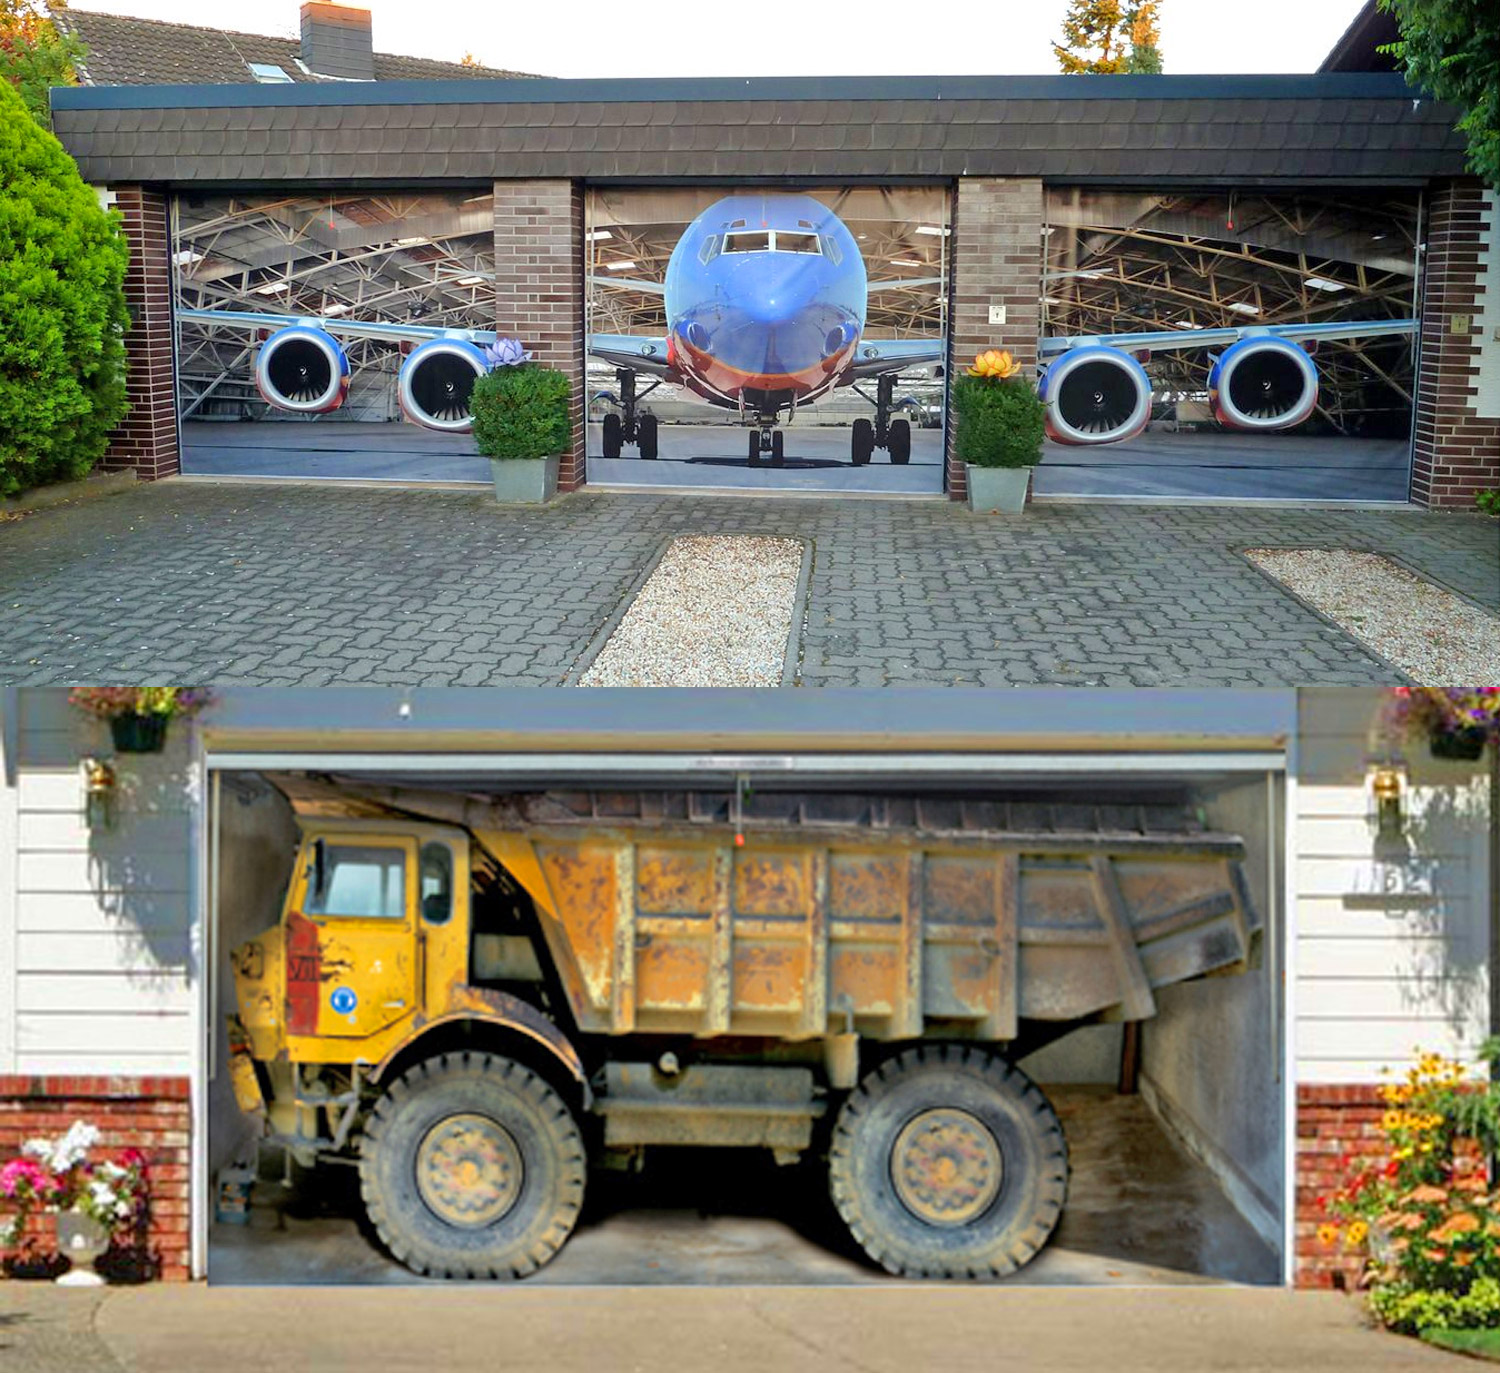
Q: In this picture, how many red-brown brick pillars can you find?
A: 4